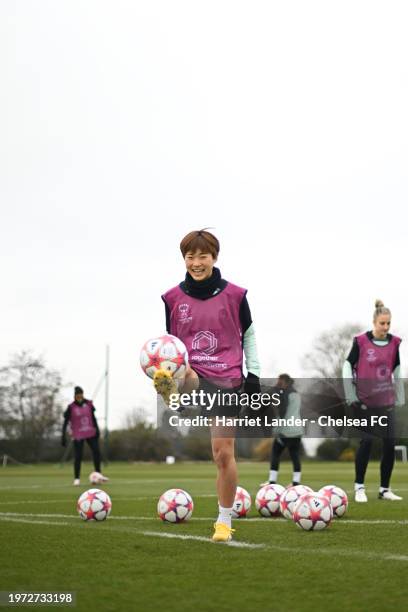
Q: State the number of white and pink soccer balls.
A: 9